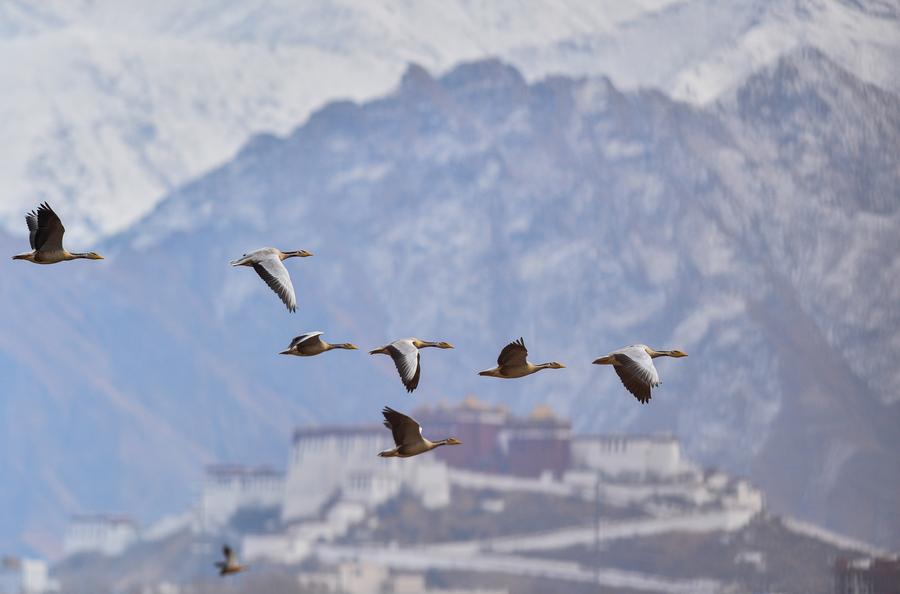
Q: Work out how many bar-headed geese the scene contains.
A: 7